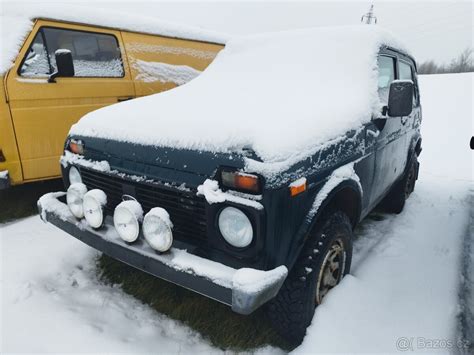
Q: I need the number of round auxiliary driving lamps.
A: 4